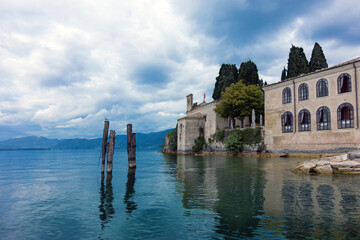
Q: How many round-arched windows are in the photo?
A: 8